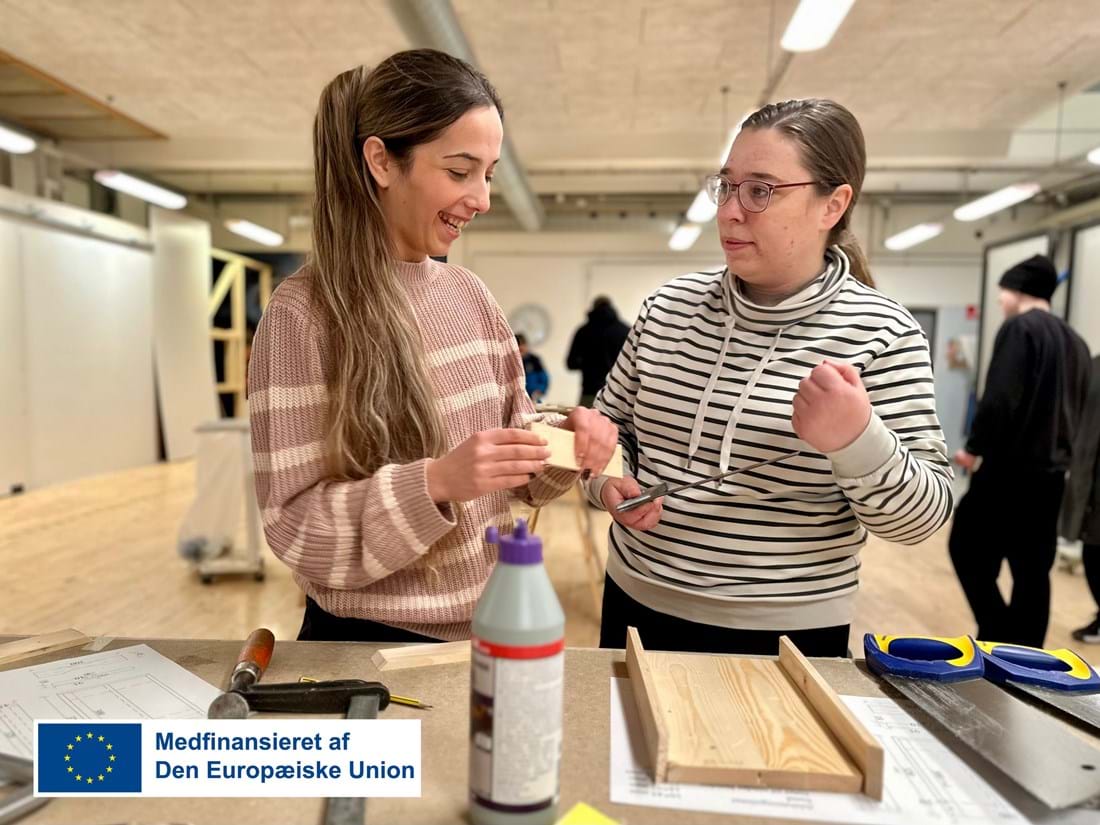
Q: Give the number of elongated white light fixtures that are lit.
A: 10